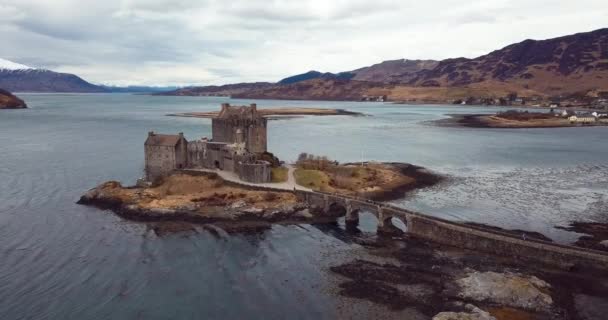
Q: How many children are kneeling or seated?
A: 0